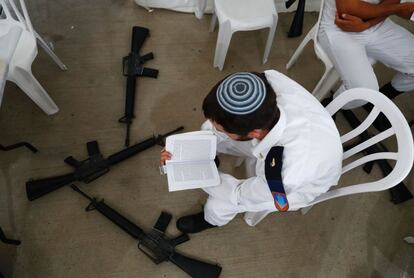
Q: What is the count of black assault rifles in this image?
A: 5